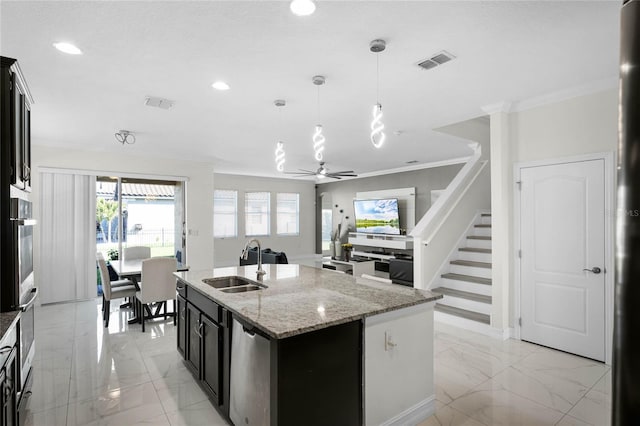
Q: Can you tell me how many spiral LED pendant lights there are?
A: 3